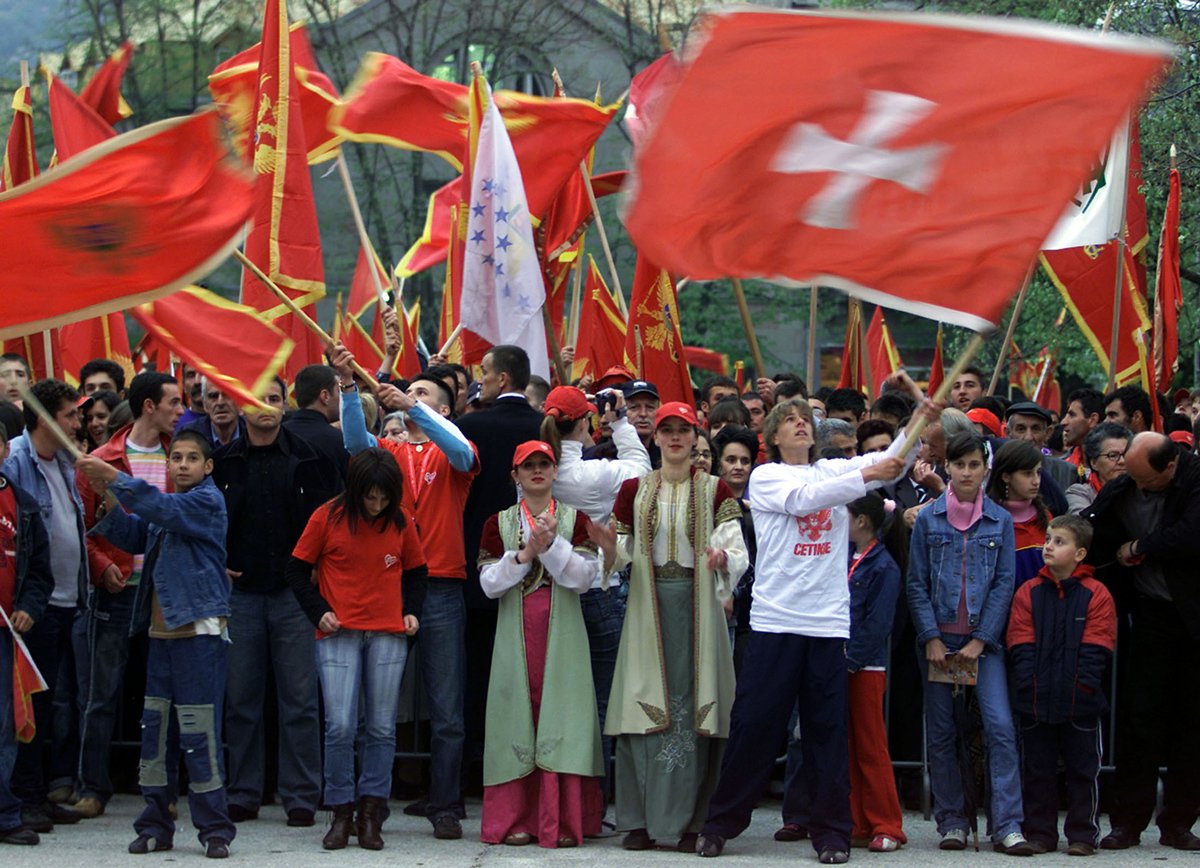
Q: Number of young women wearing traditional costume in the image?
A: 2